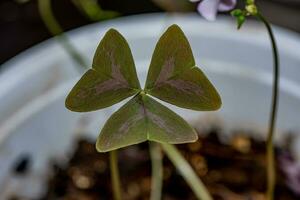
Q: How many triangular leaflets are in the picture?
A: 3